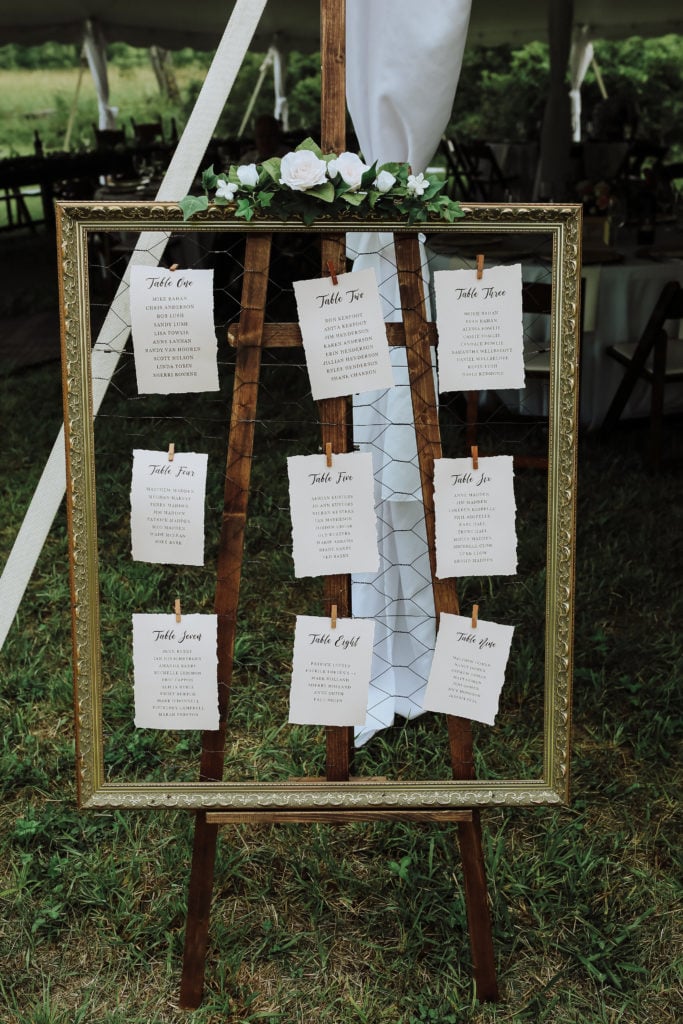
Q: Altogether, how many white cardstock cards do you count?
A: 9